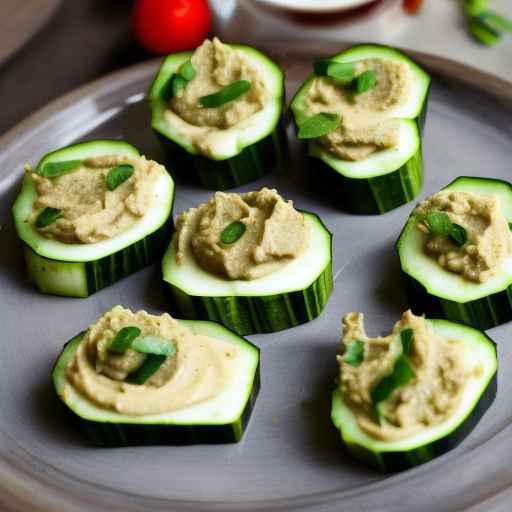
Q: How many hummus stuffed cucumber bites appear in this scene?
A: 7